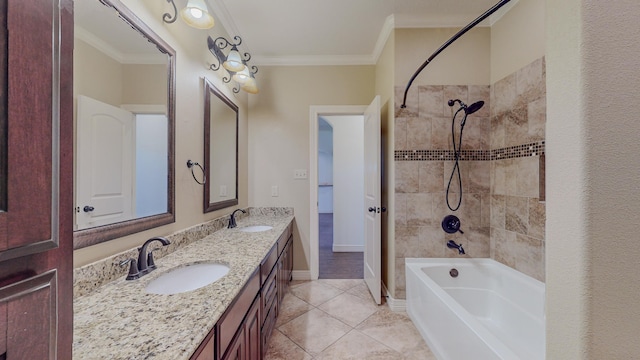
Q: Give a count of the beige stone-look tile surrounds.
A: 1